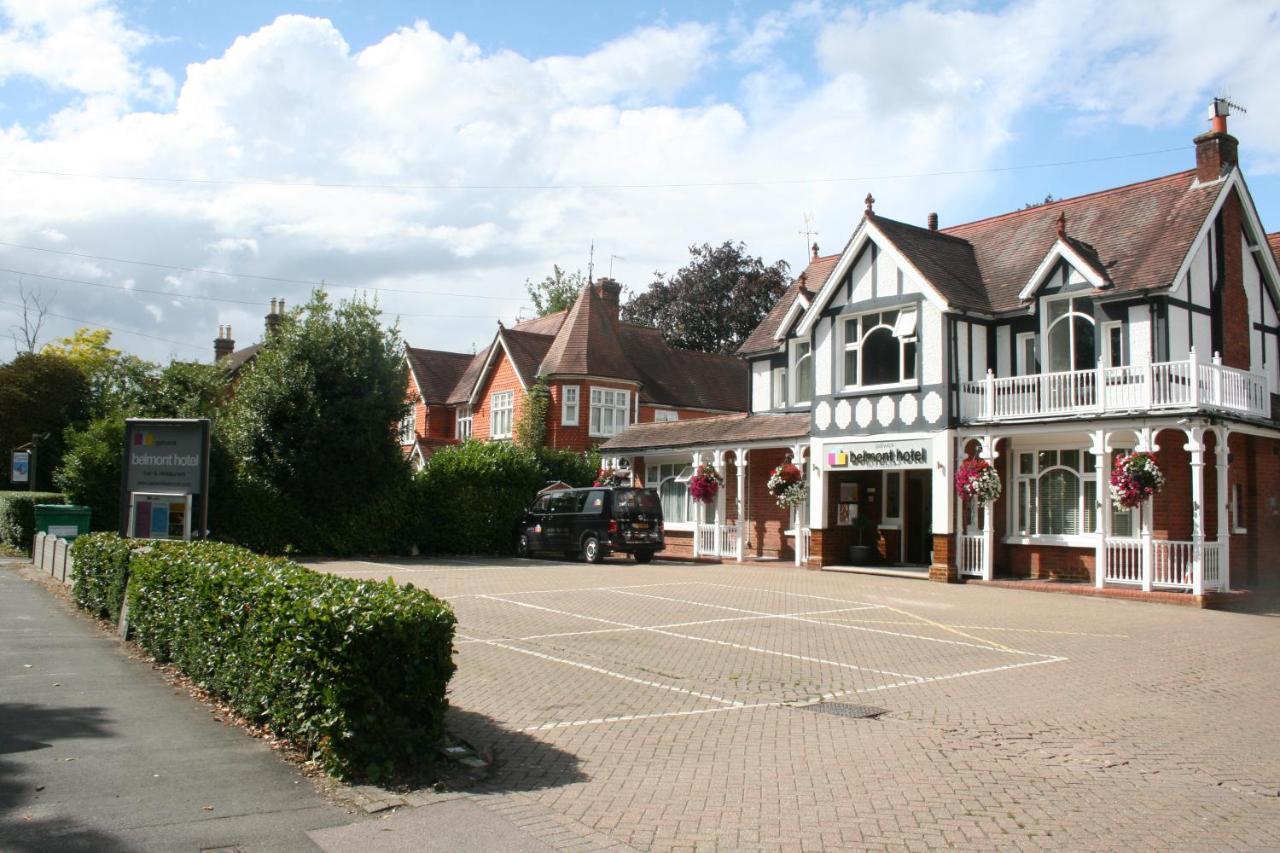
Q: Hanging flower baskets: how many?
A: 5